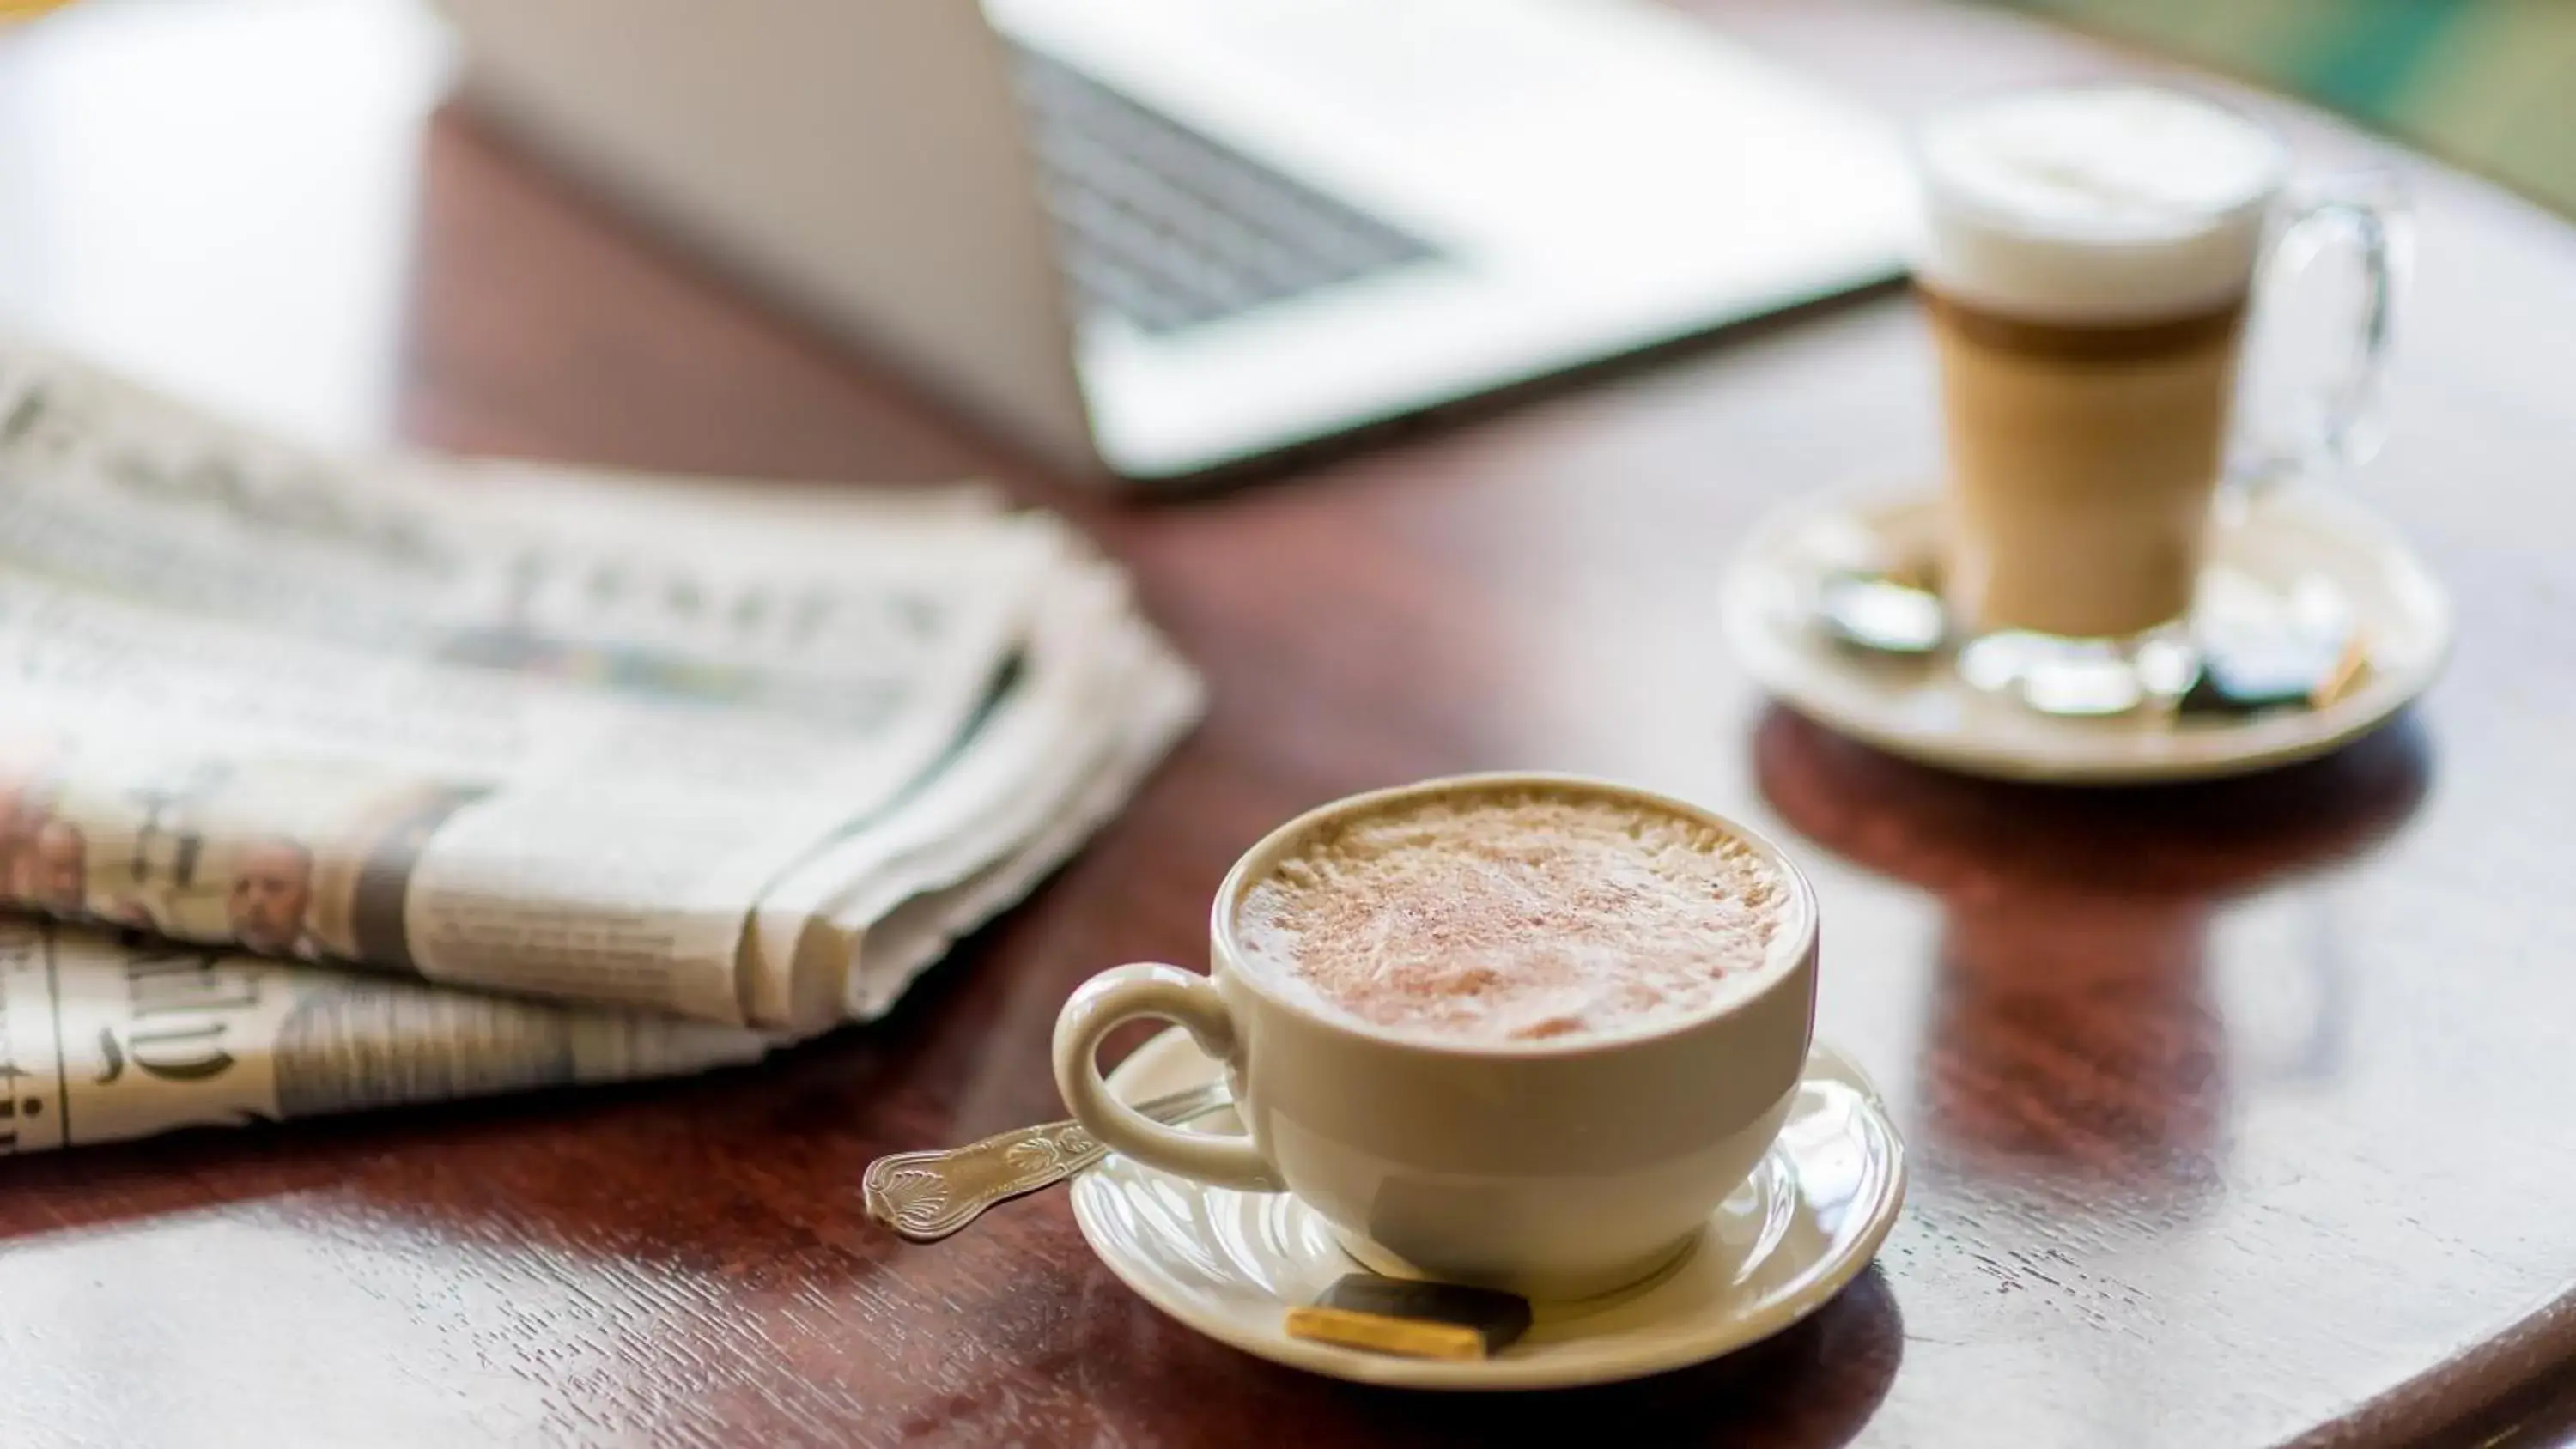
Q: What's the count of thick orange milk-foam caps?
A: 0